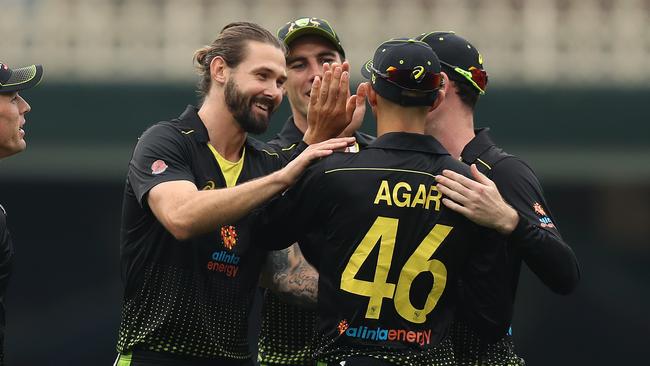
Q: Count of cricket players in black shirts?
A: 5